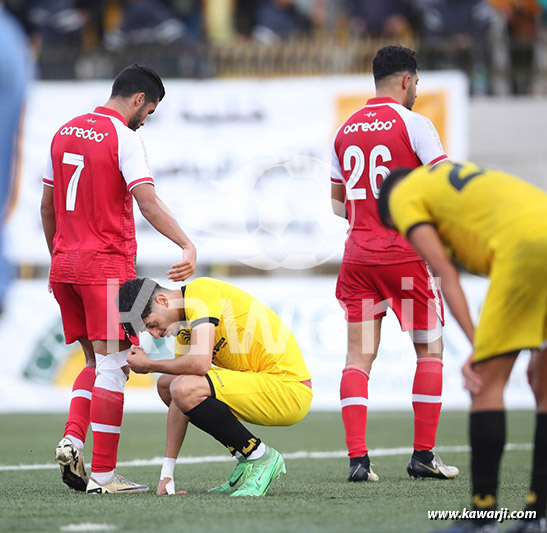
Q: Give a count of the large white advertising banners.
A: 2